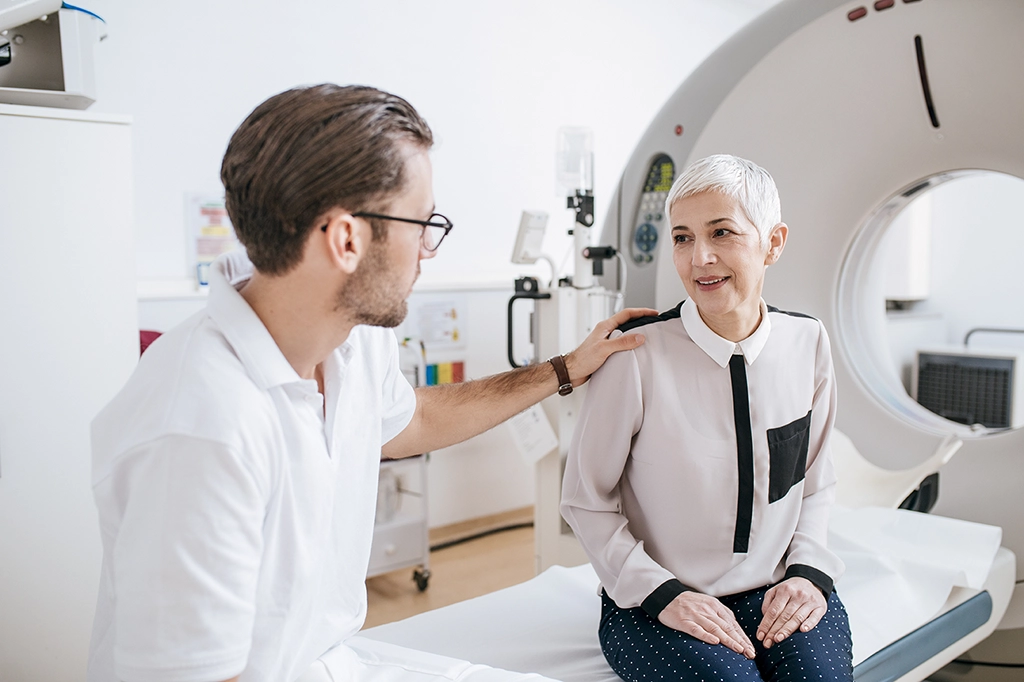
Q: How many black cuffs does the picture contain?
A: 2